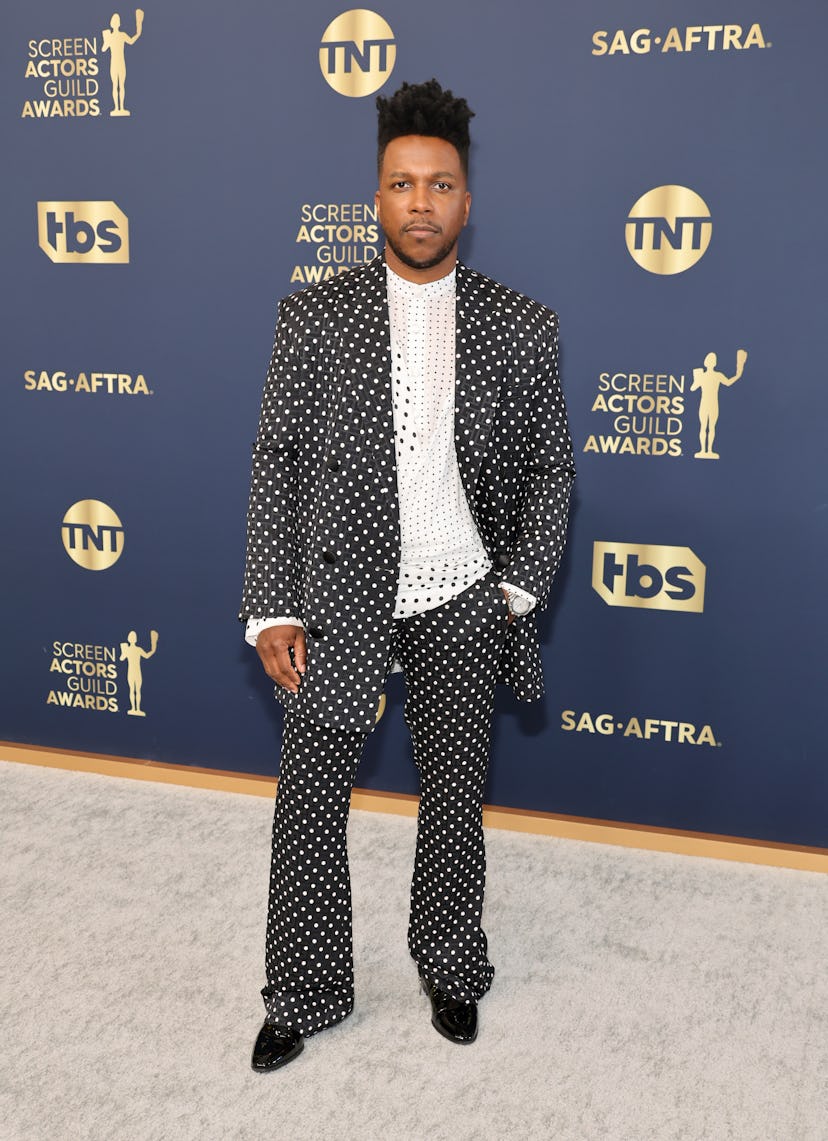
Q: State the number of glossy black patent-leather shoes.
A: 2